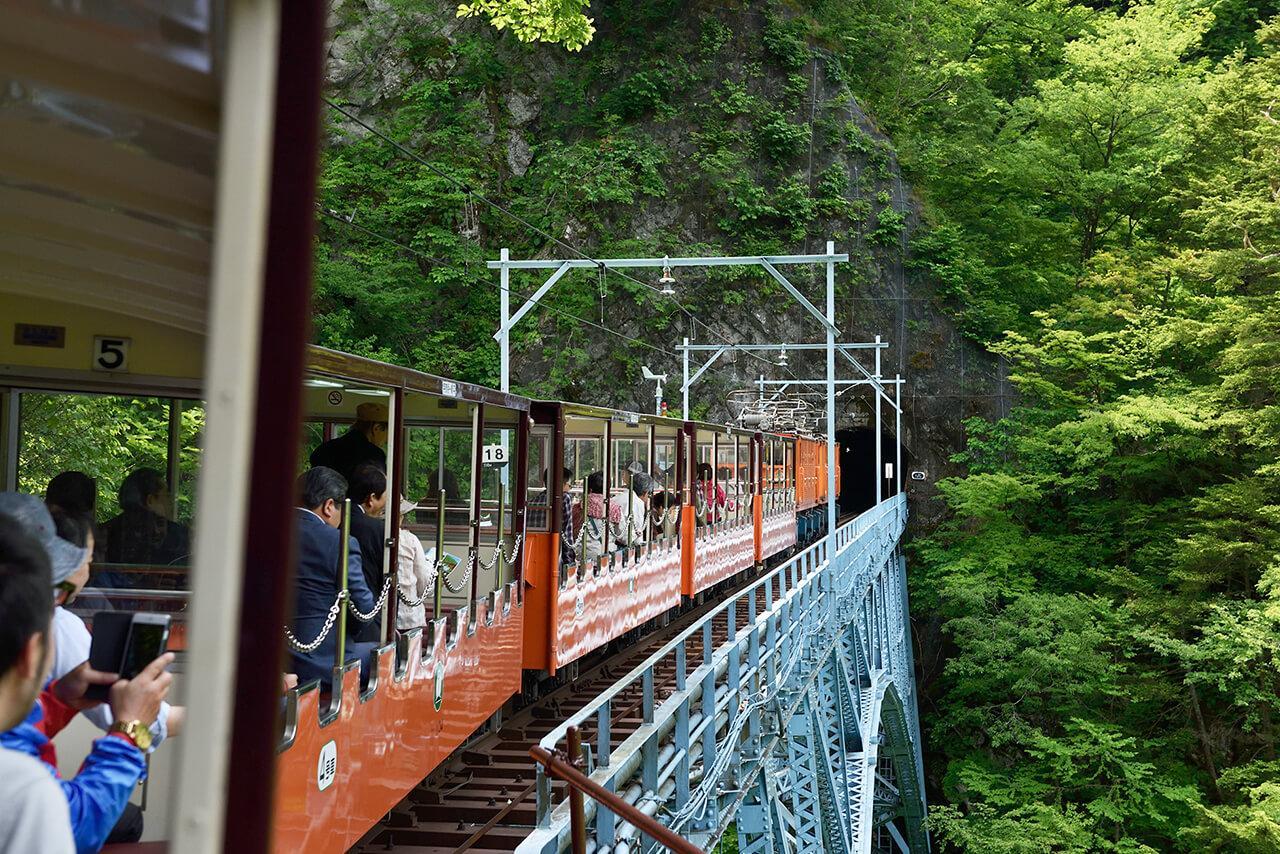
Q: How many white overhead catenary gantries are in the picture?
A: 3